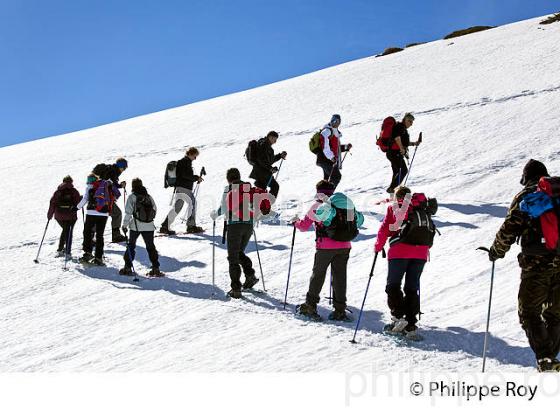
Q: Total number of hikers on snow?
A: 12